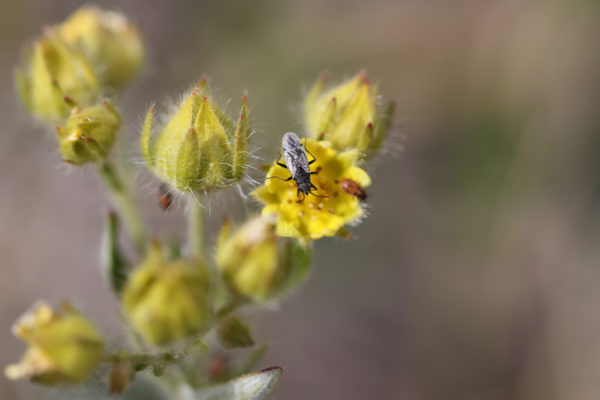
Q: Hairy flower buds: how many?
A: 8